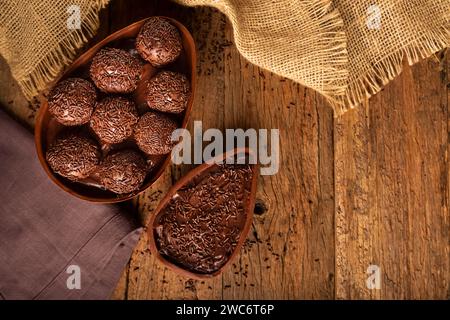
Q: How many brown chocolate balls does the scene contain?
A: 8